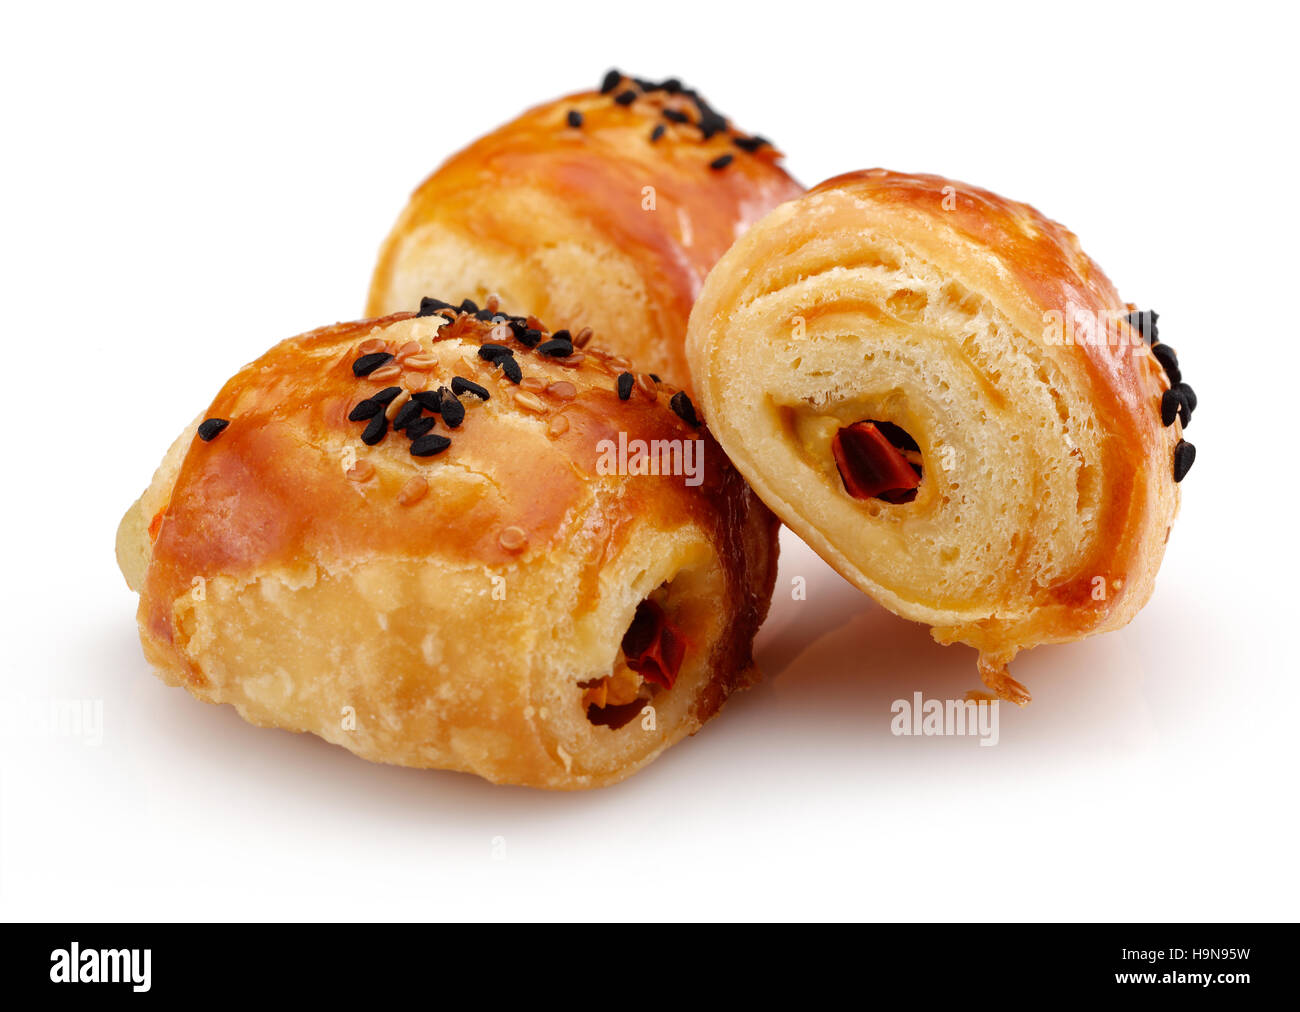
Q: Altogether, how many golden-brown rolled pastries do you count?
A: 3